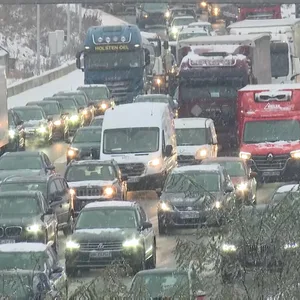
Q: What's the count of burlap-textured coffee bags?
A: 0